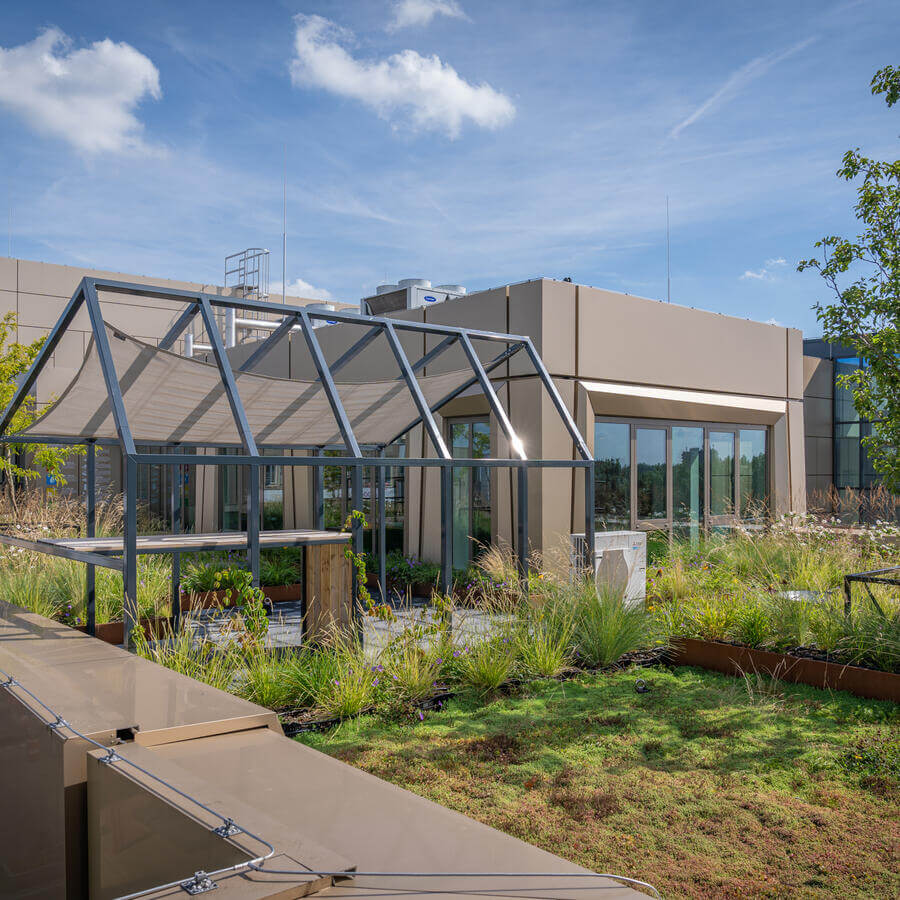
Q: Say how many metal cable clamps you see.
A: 5